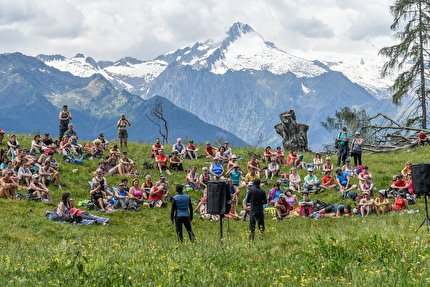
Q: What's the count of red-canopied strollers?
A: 0